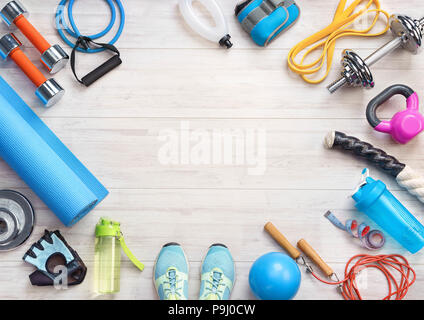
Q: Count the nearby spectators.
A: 0